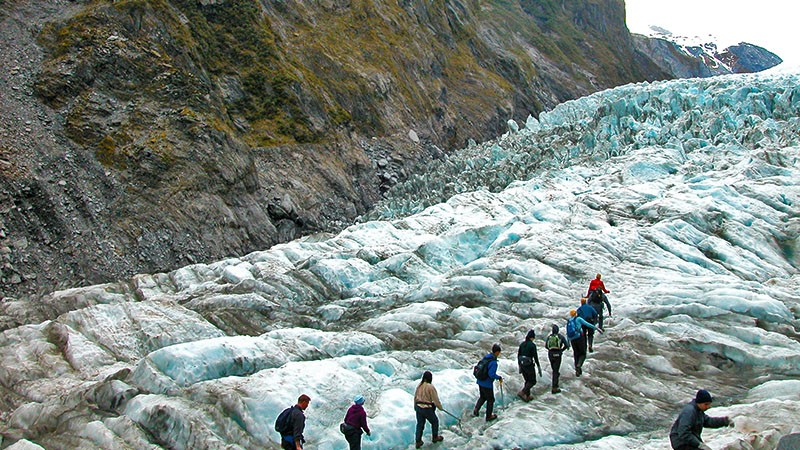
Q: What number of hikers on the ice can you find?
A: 11